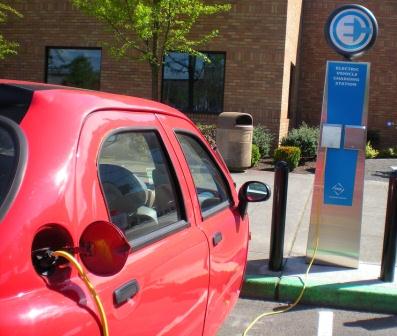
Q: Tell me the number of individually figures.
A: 0